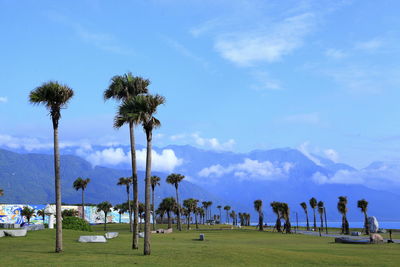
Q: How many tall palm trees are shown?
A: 3